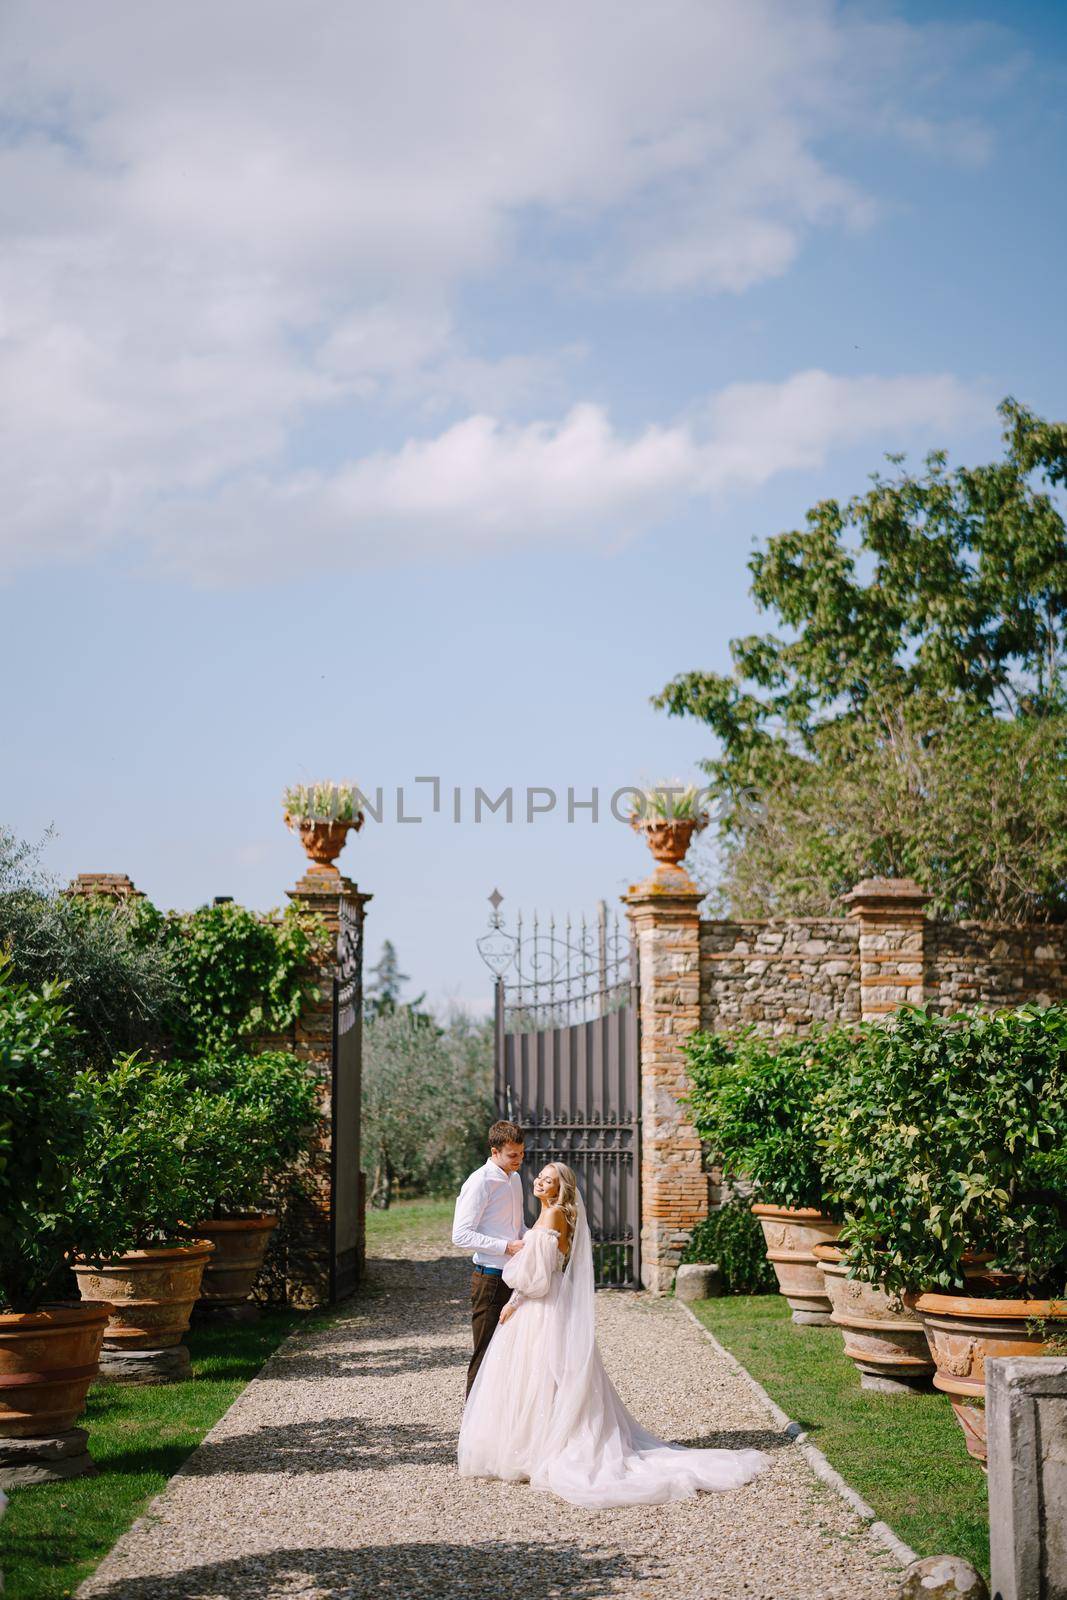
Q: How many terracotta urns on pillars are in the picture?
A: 2